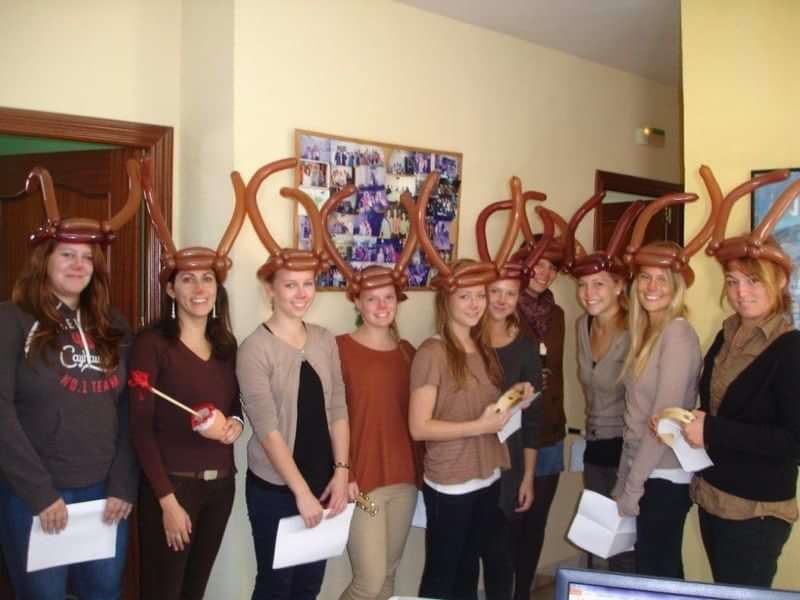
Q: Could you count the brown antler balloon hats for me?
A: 10